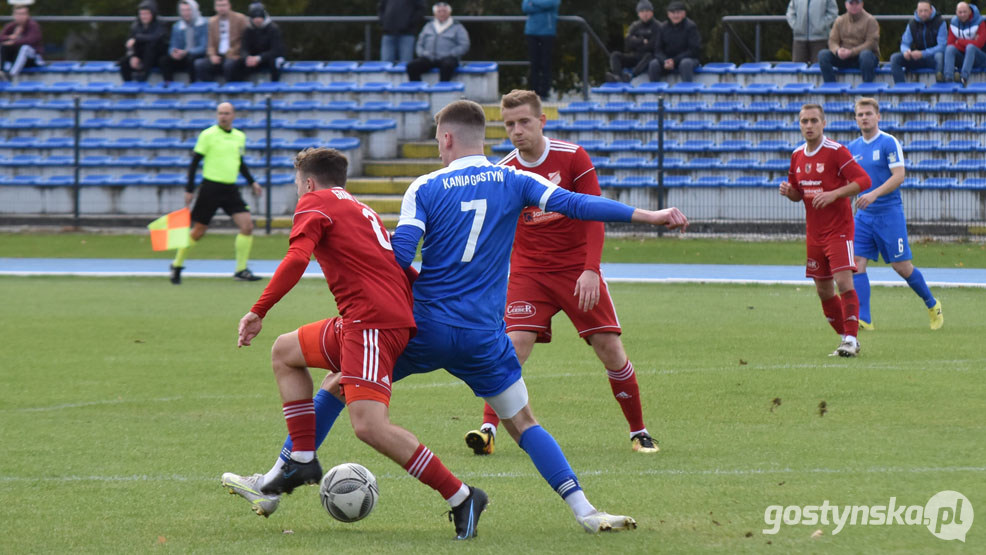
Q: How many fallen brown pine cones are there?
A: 0